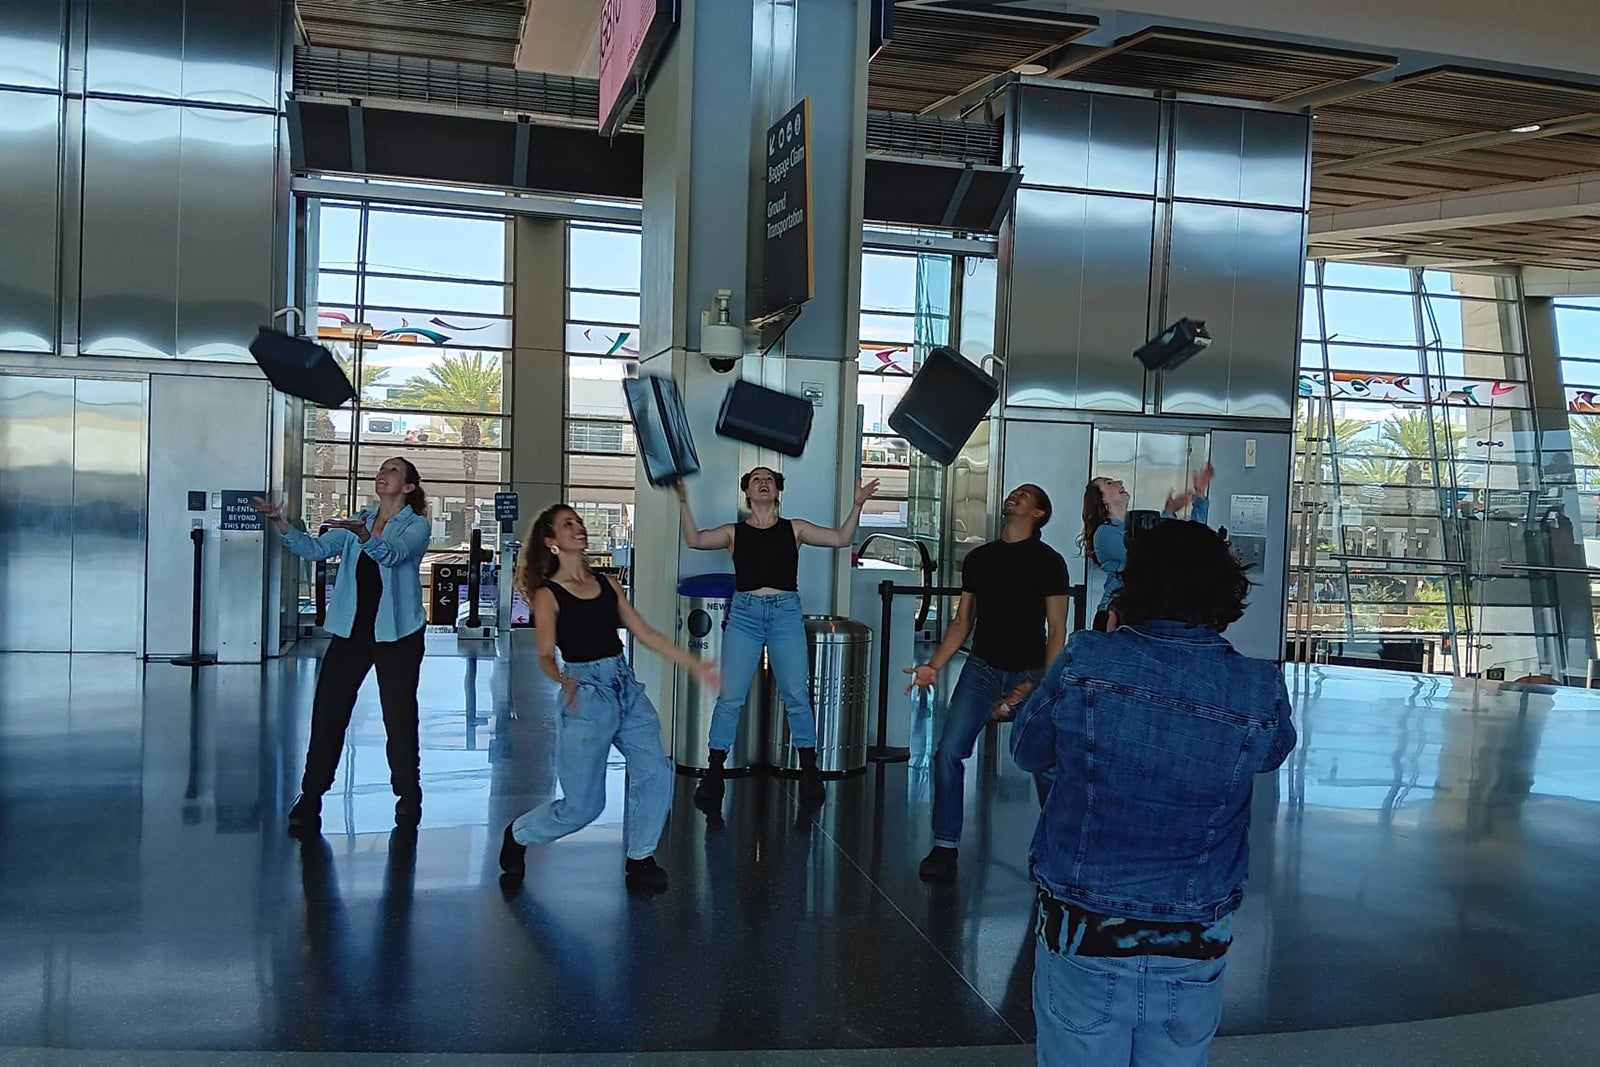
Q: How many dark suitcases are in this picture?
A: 5